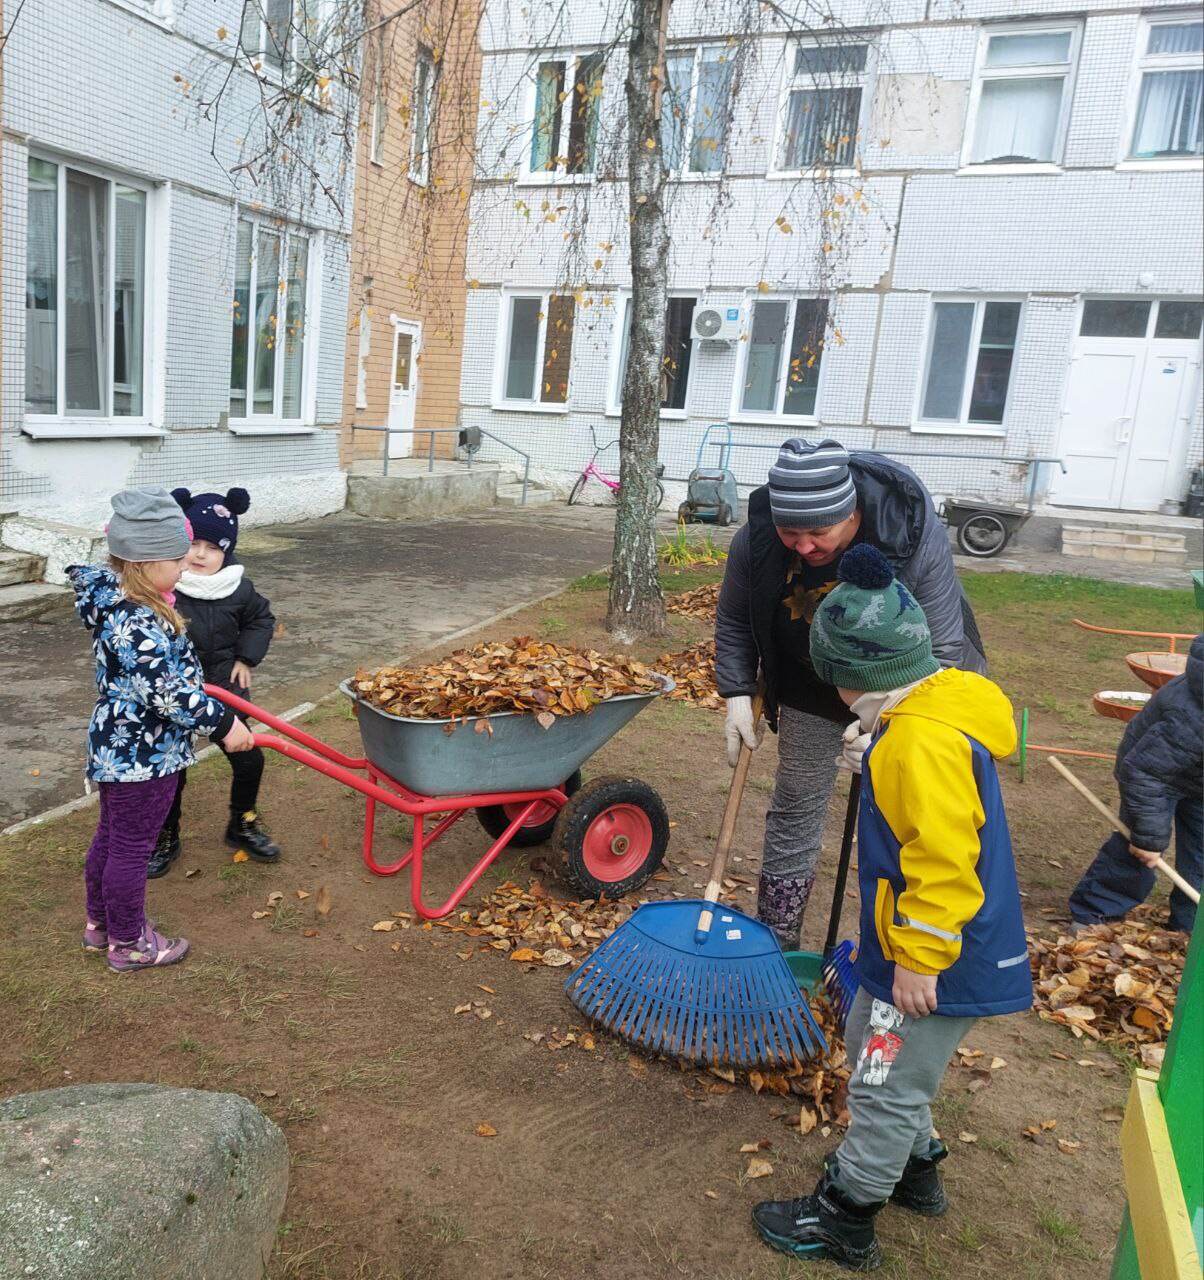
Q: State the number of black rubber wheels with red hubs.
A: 2